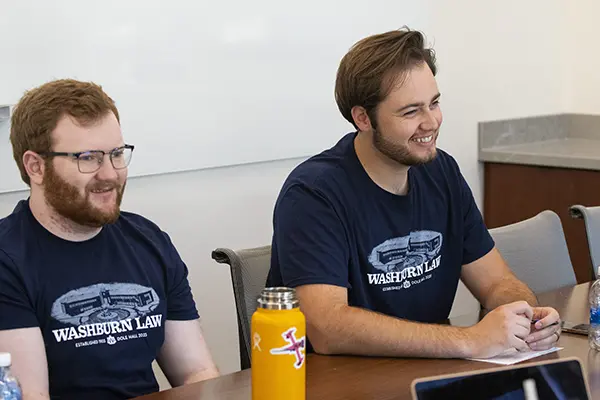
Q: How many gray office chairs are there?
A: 3